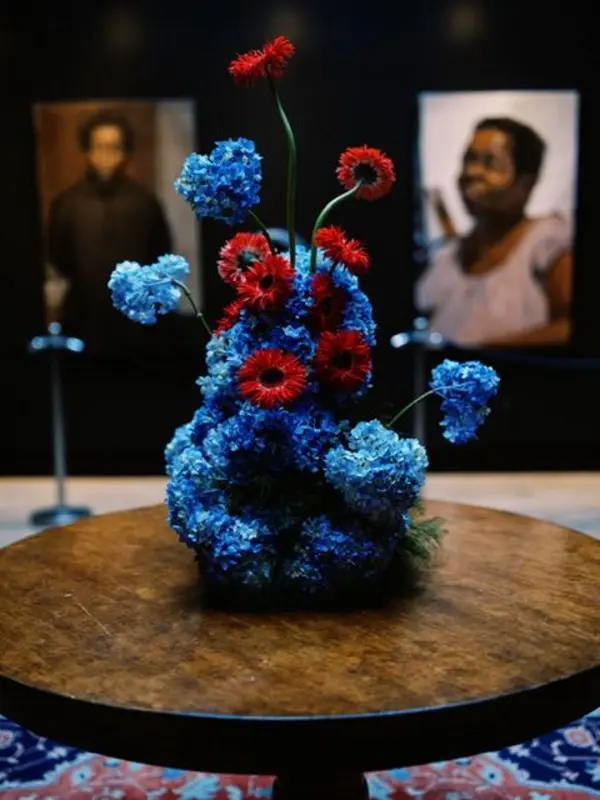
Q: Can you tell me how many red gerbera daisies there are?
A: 9